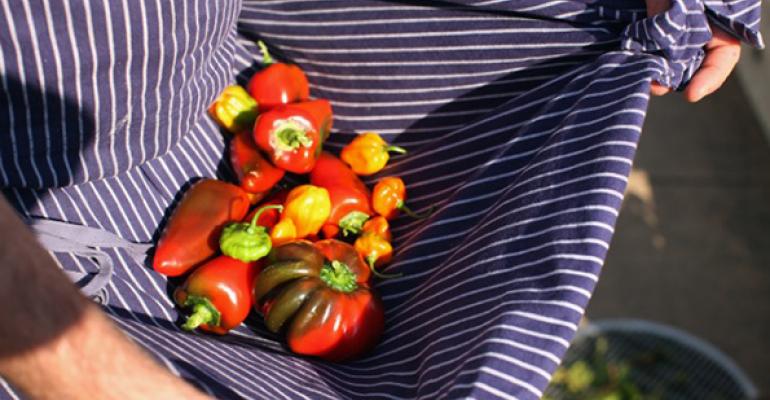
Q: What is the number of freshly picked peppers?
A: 14